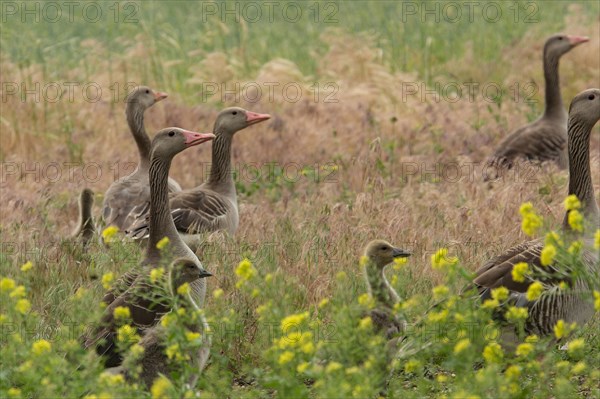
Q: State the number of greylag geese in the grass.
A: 8